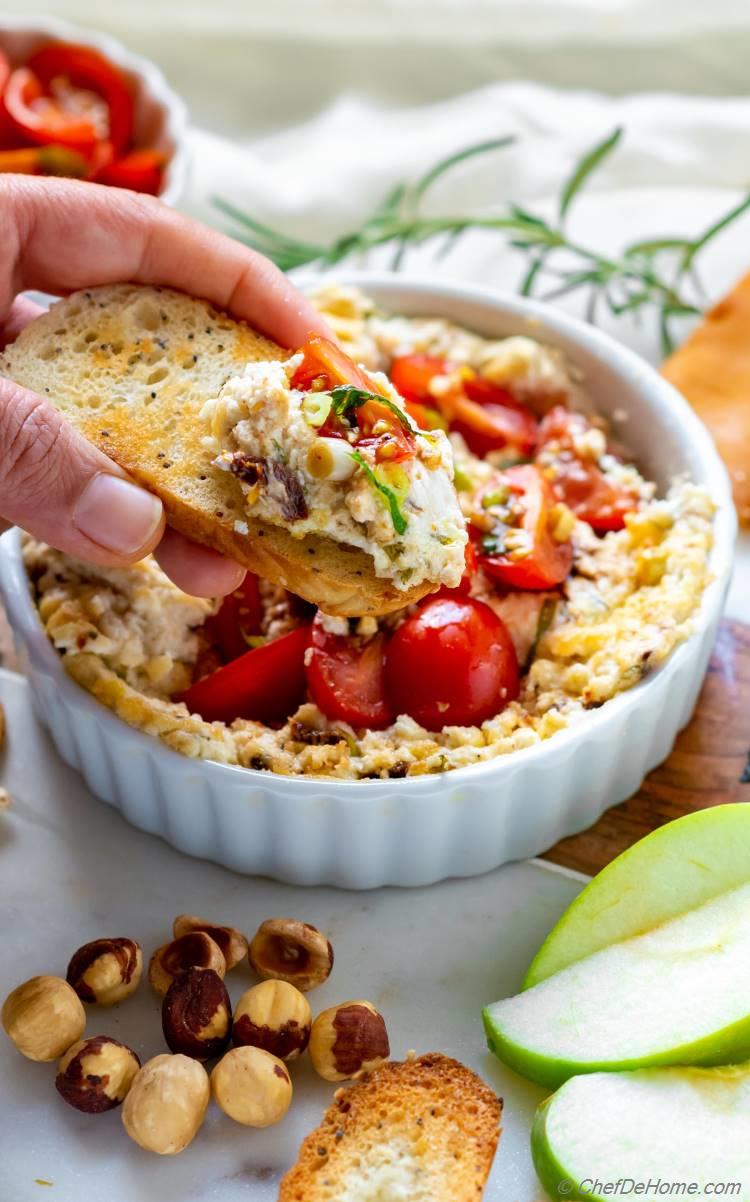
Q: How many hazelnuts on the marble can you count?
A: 11